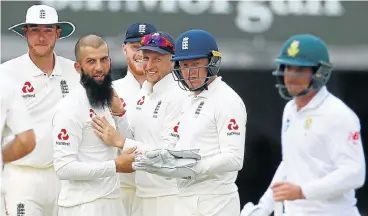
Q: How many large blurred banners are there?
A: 1